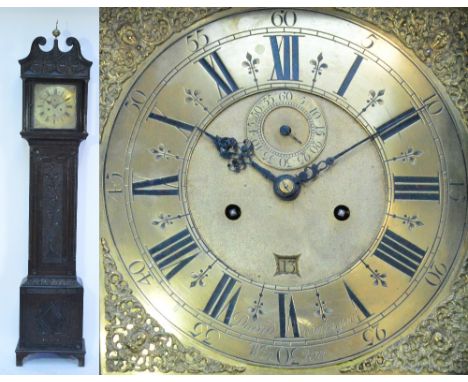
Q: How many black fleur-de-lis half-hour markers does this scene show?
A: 12